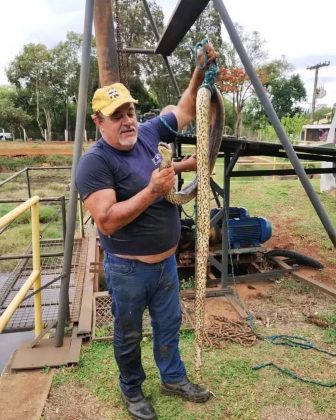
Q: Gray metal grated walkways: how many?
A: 1